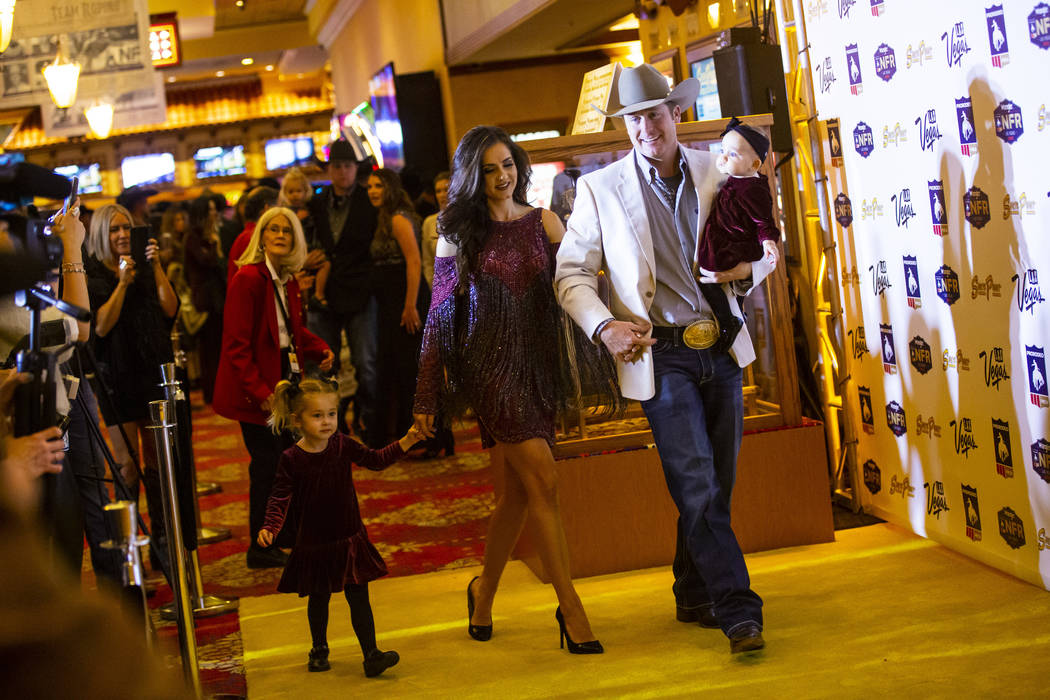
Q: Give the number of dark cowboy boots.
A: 2